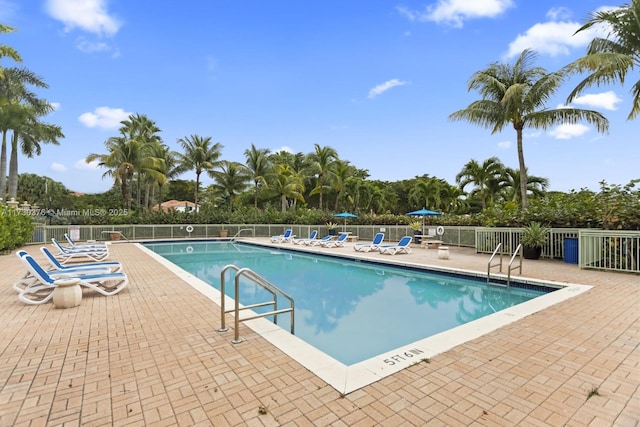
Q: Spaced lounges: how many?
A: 11